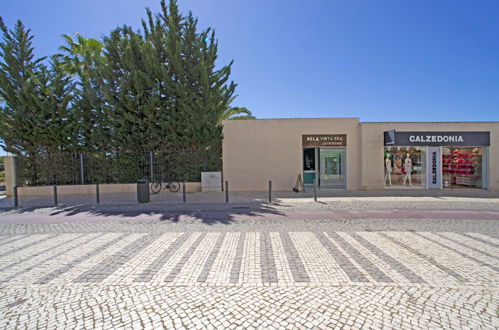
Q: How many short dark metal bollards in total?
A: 7